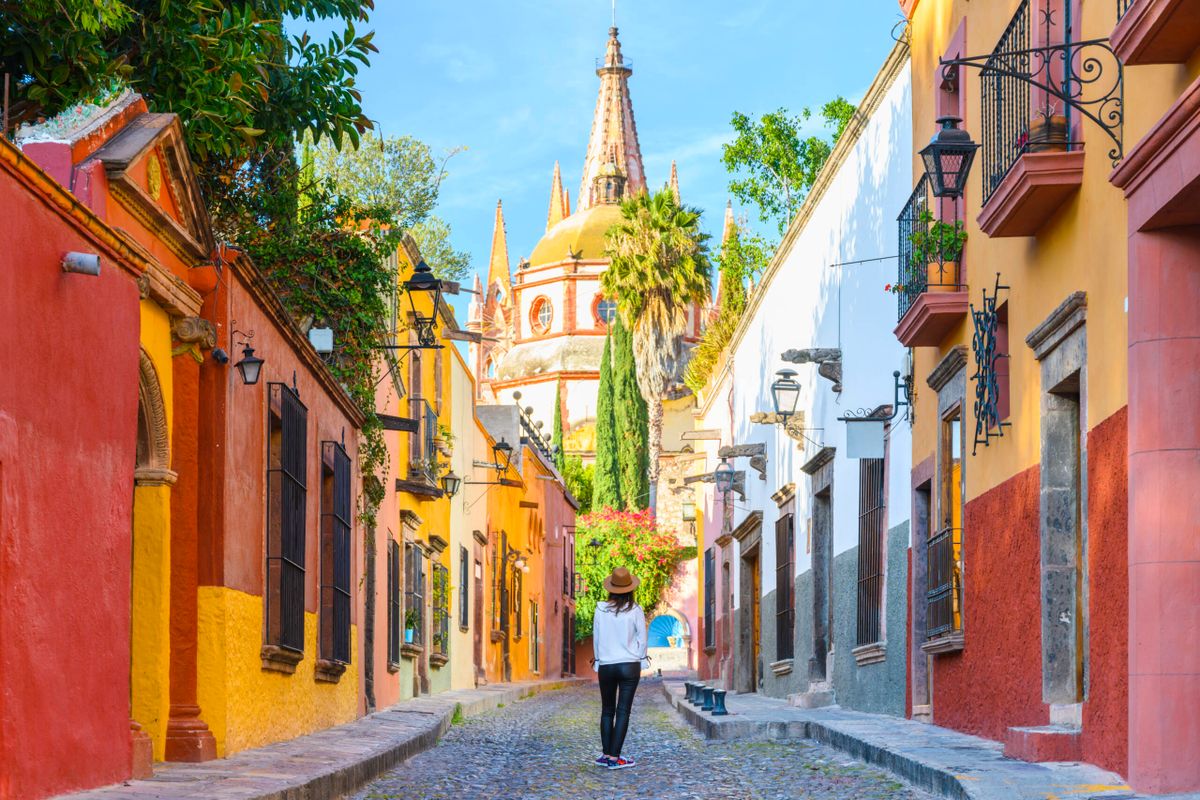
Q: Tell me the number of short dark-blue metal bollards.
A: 5